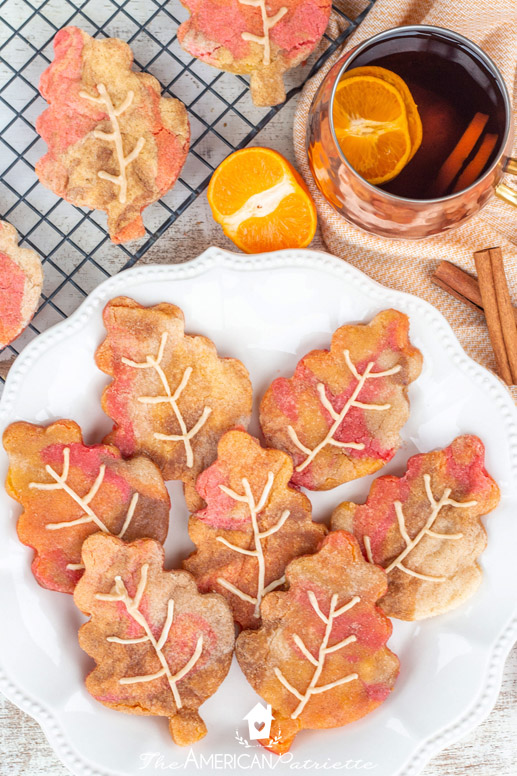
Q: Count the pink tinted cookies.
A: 10